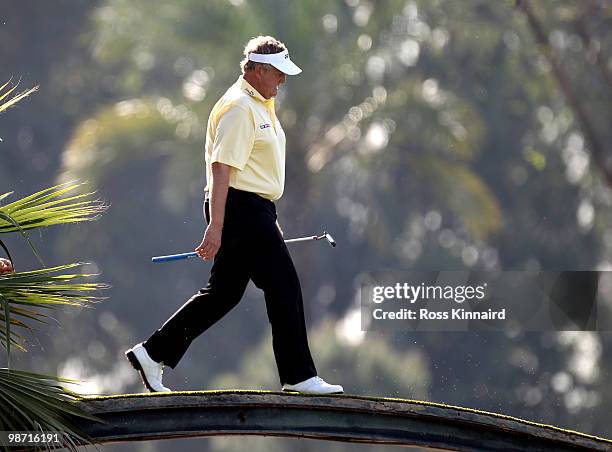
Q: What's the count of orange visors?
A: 0